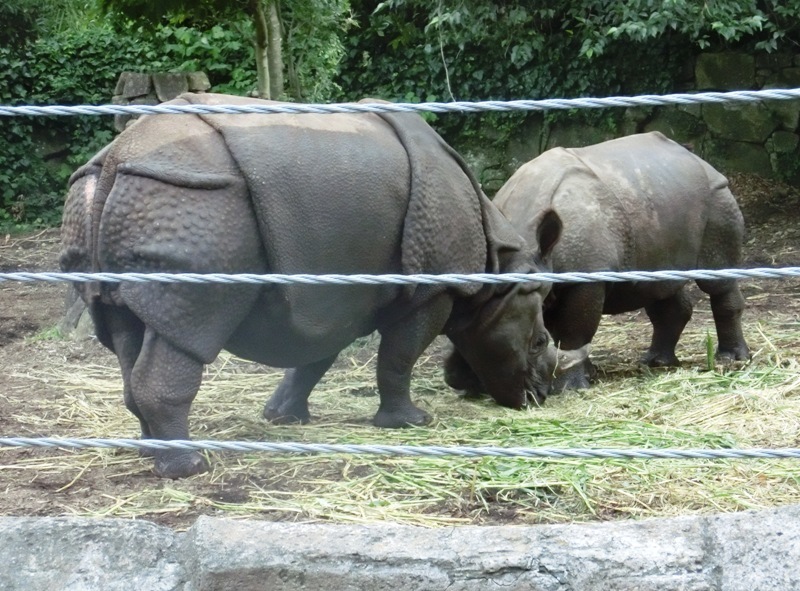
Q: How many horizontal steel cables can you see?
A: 3